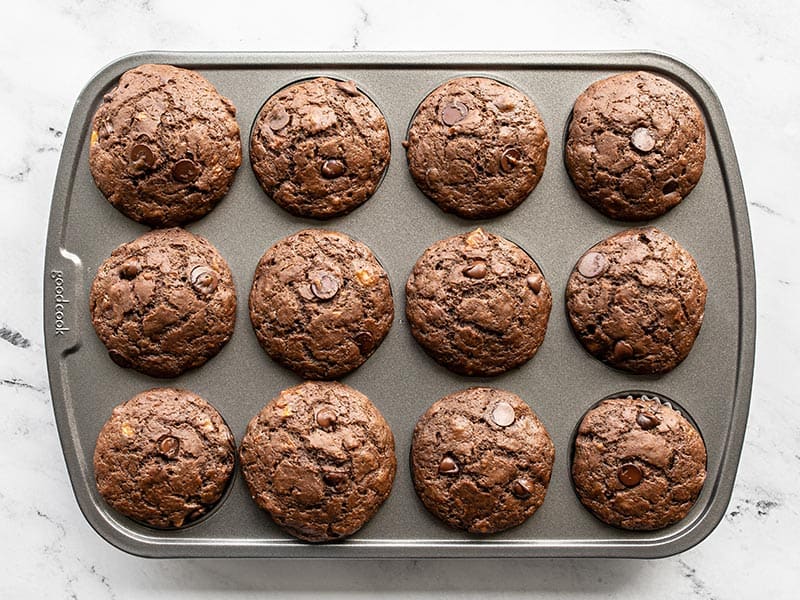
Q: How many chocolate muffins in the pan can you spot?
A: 12